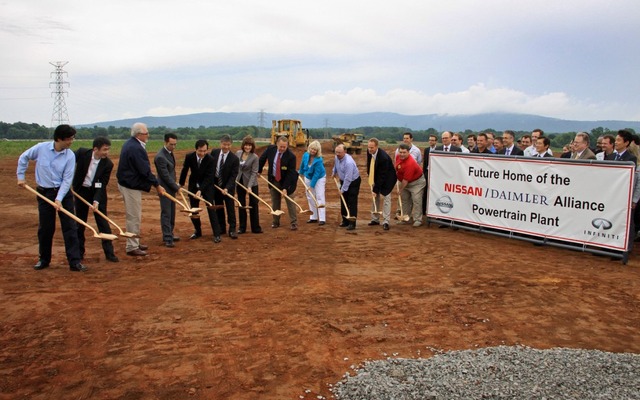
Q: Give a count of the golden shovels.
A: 12